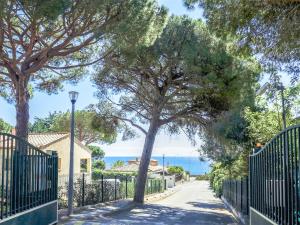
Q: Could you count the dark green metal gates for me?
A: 2